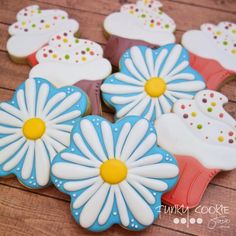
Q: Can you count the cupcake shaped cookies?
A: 5